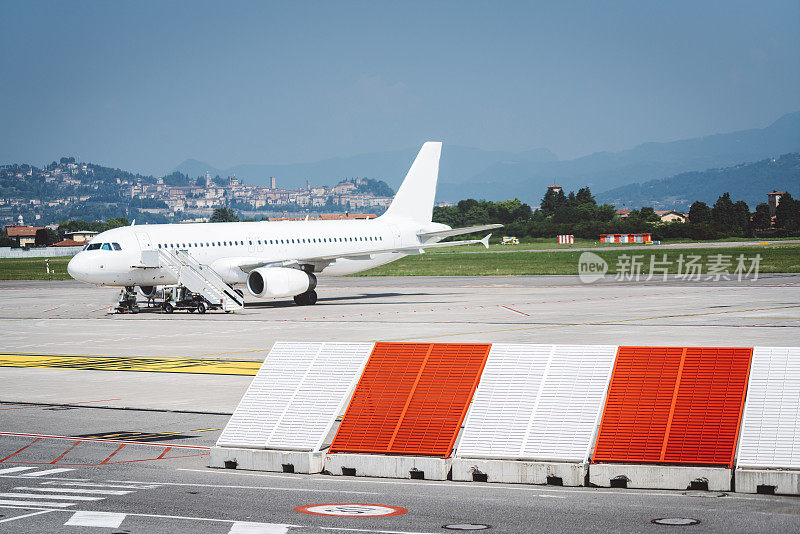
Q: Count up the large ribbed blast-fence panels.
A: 5